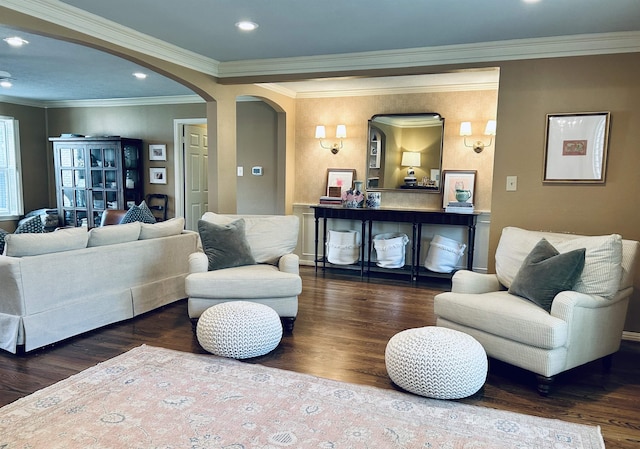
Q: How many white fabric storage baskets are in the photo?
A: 3